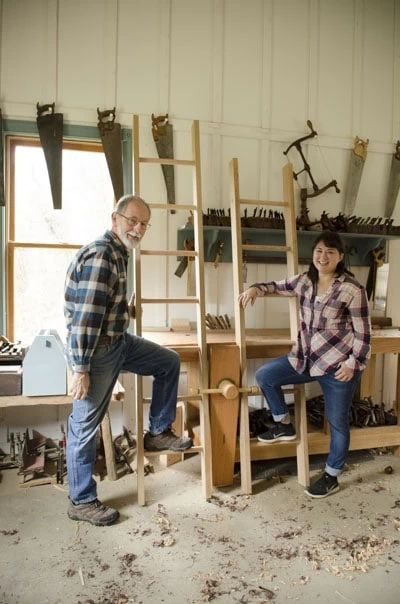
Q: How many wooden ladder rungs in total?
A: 13